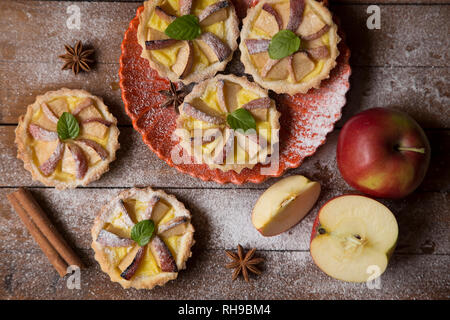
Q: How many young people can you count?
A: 0